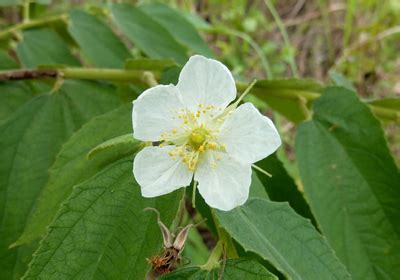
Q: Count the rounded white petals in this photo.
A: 5